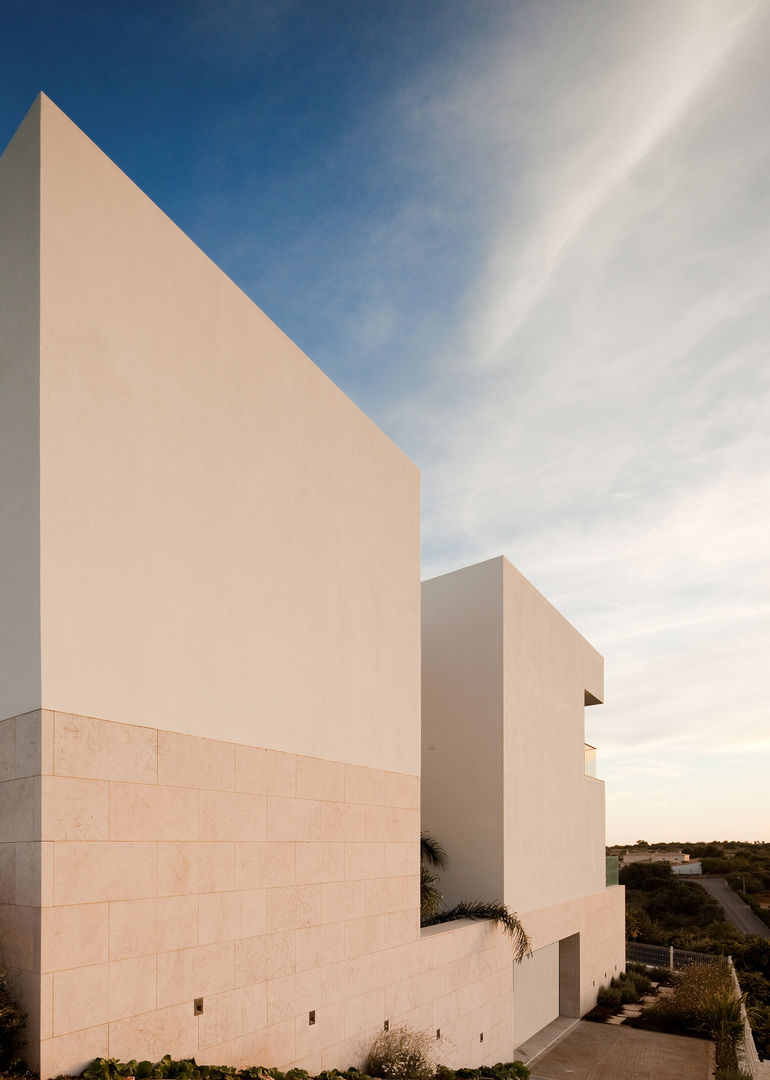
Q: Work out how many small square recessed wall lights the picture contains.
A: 8